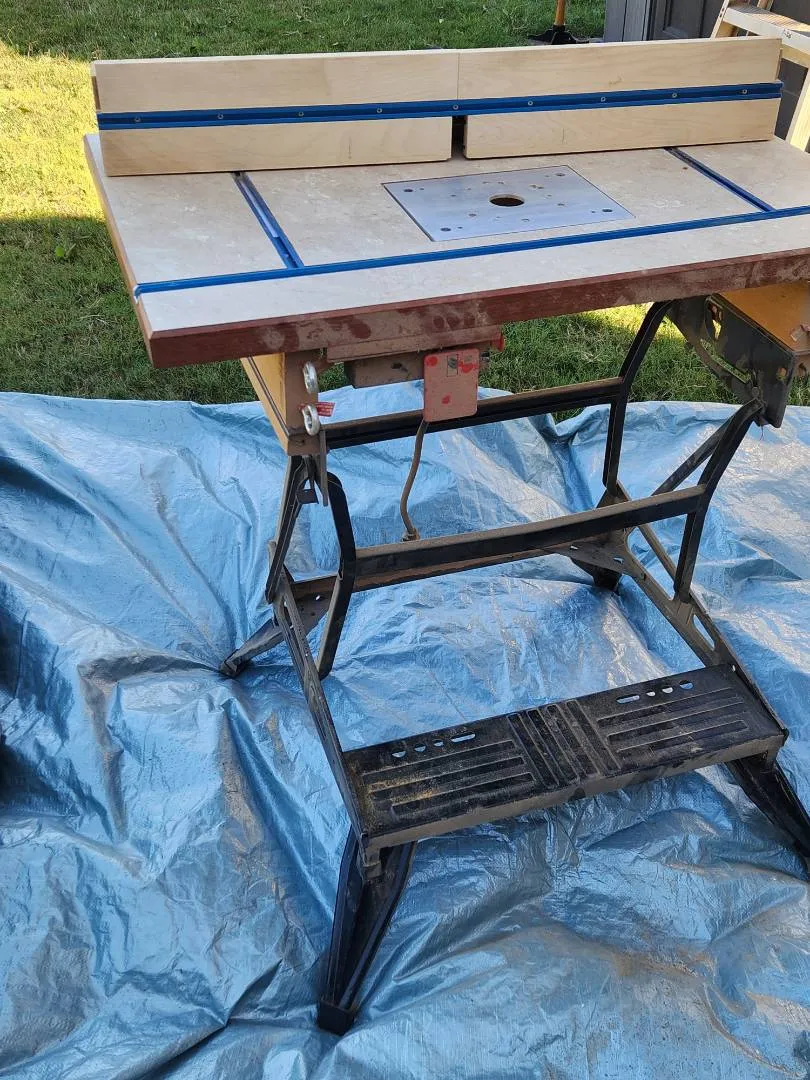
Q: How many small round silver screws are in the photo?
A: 9